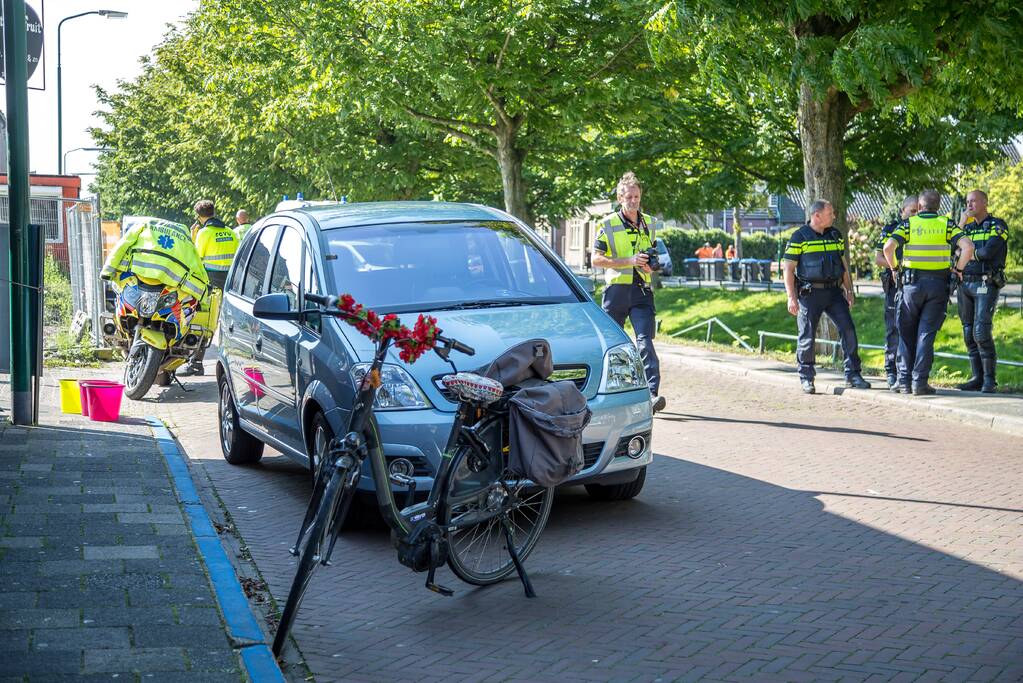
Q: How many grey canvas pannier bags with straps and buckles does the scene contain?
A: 2